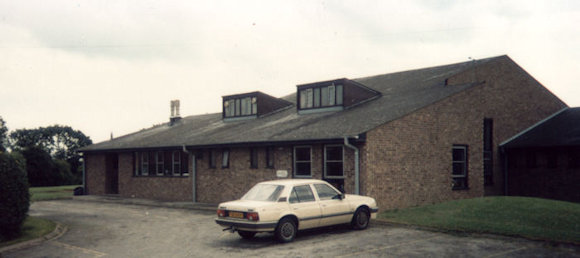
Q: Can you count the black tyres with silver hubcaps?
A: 2